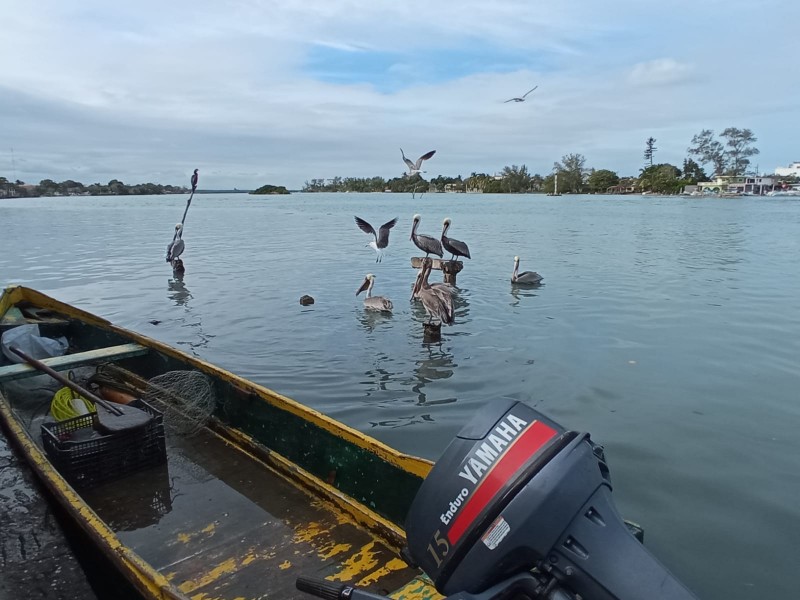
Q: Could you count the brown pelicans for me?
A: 7